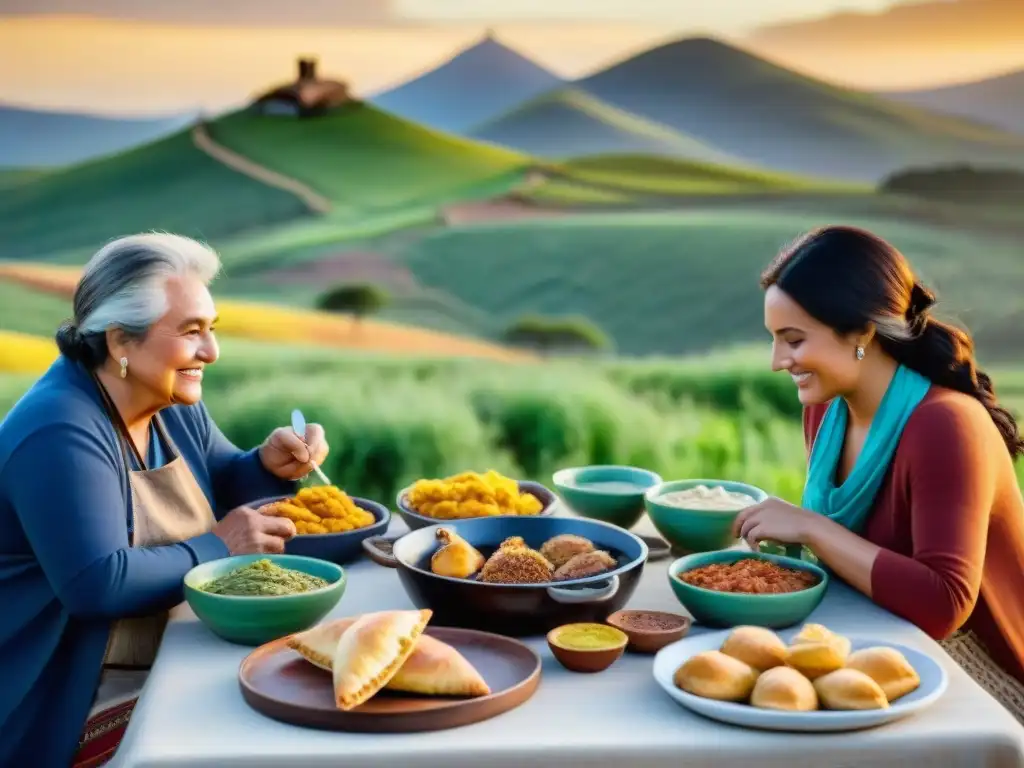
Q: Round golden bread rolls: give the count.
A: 6